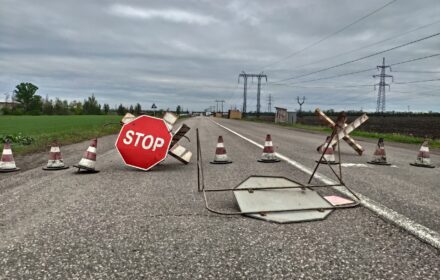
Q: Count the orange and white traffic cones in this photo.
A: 8